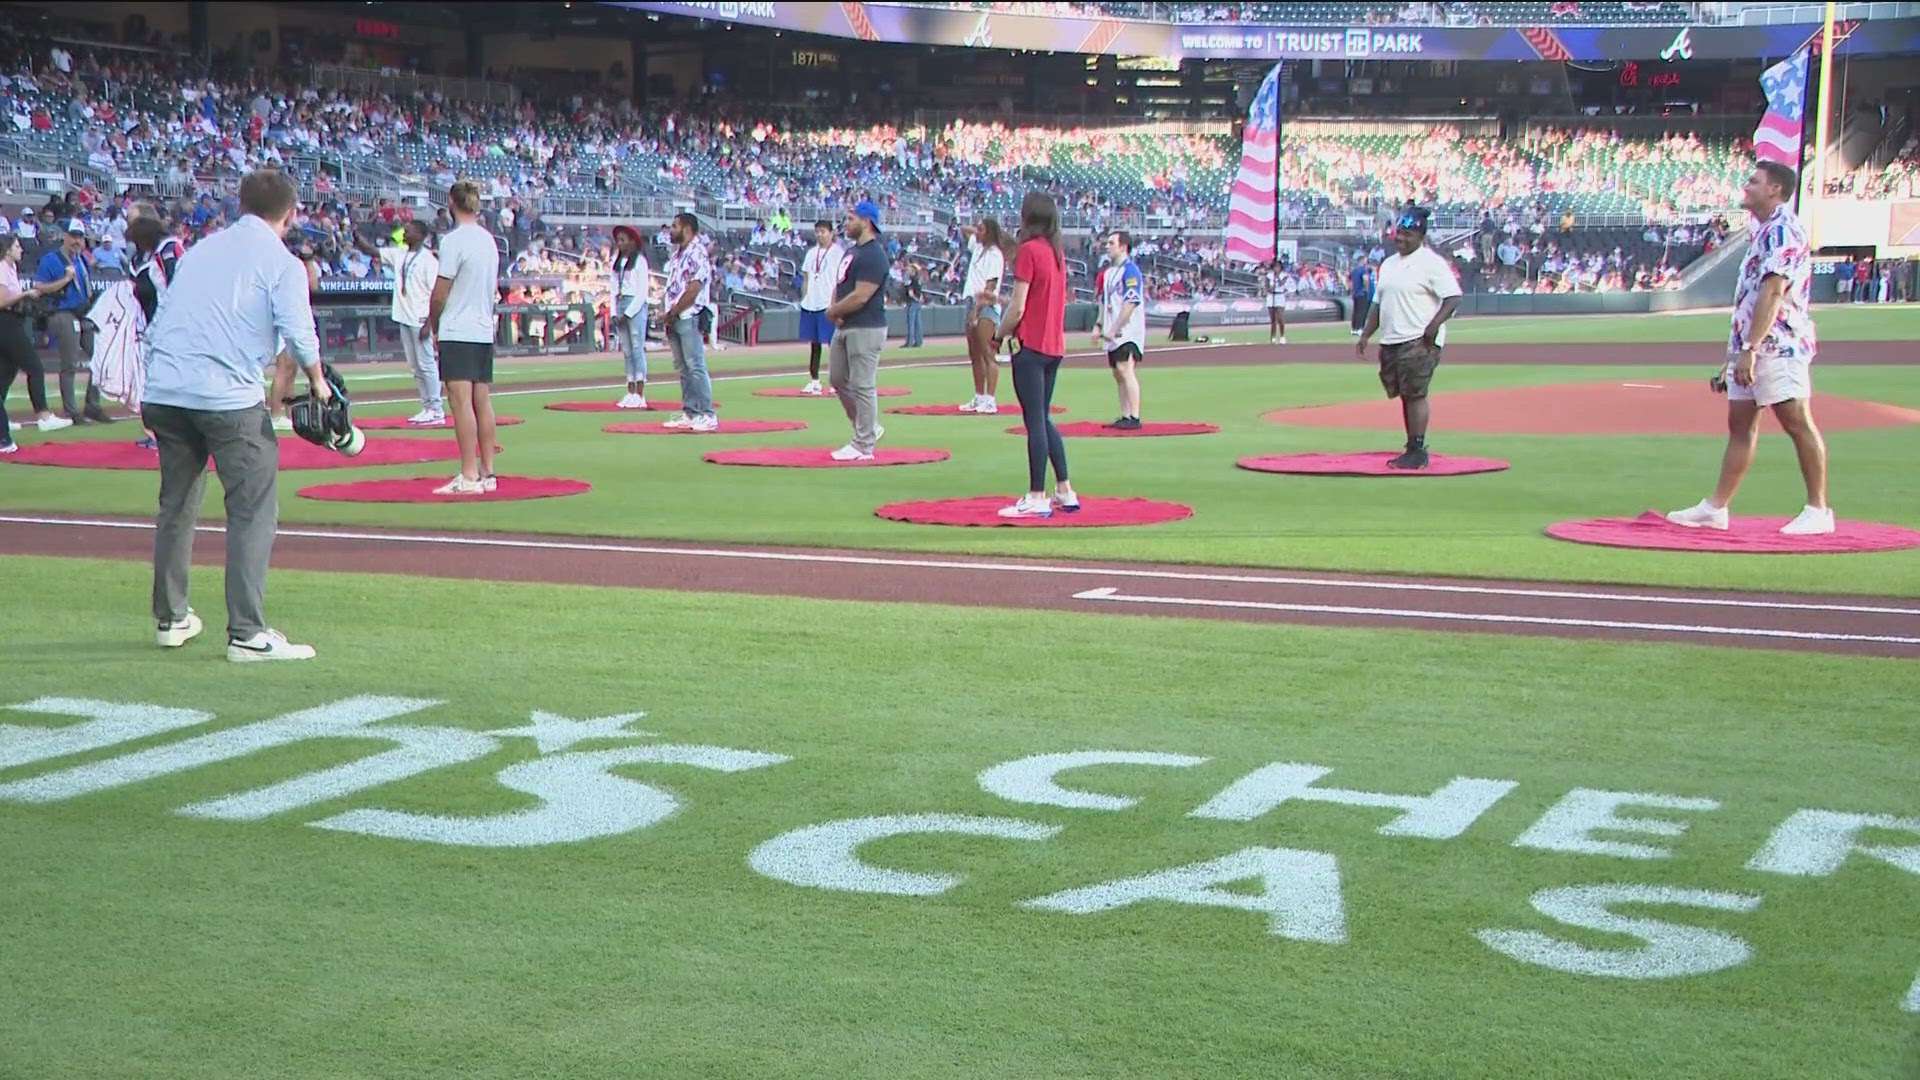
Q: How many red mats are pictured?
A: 12